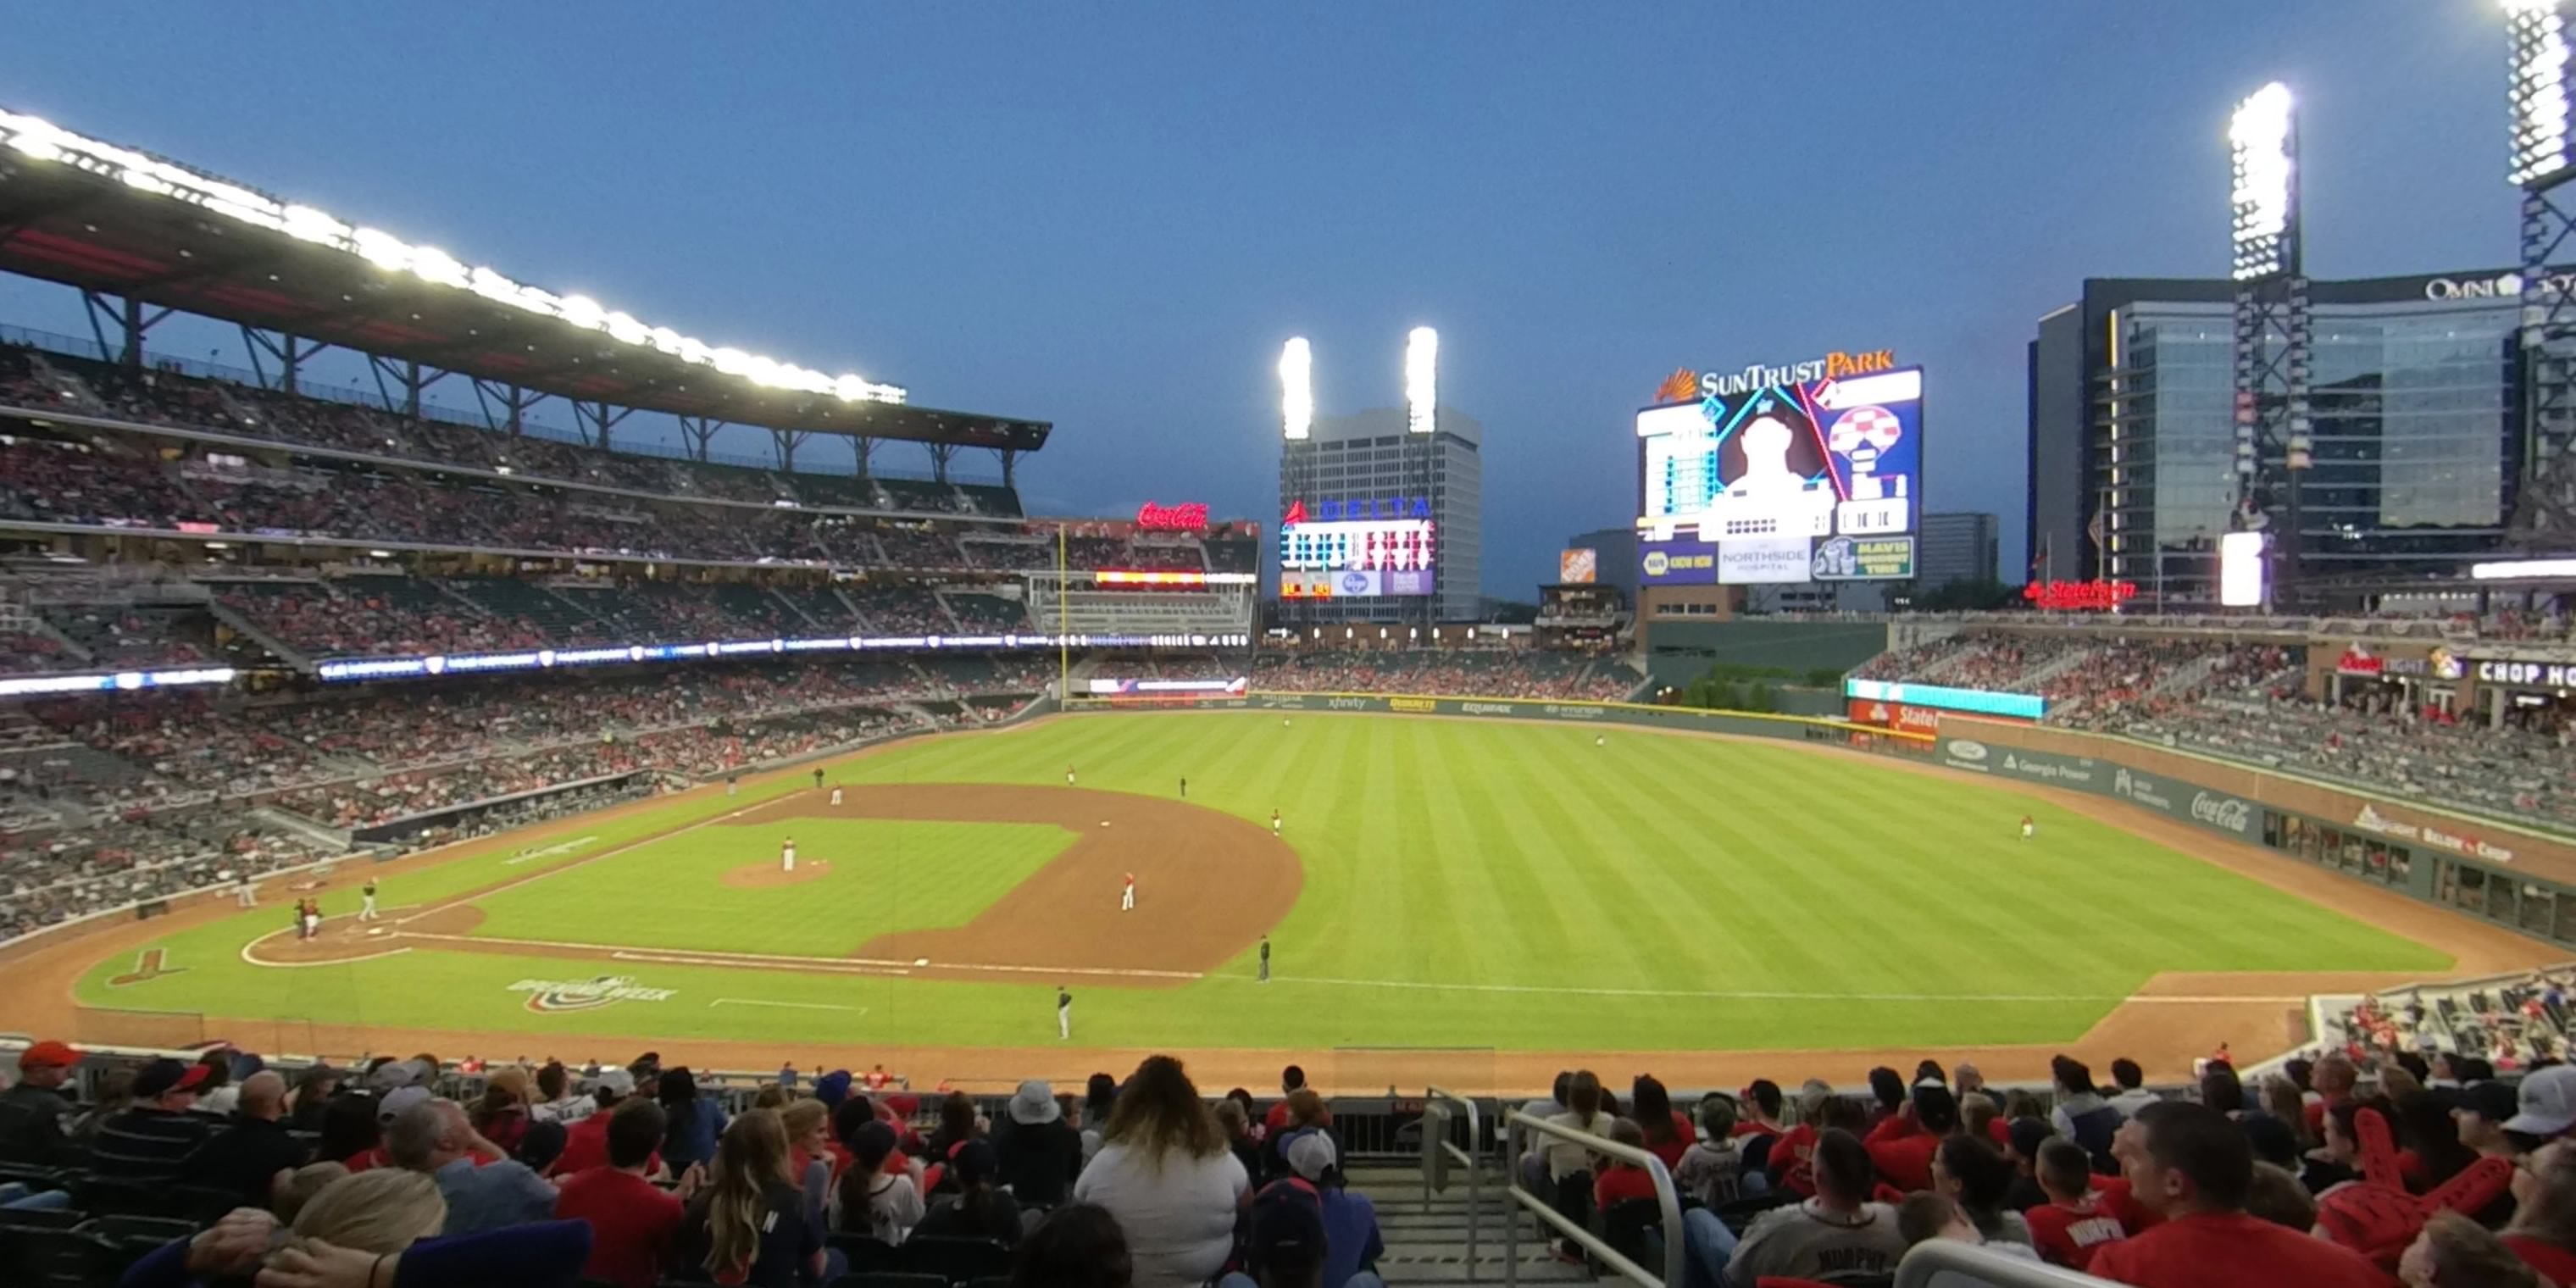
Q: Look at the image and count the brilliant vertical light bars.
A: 4